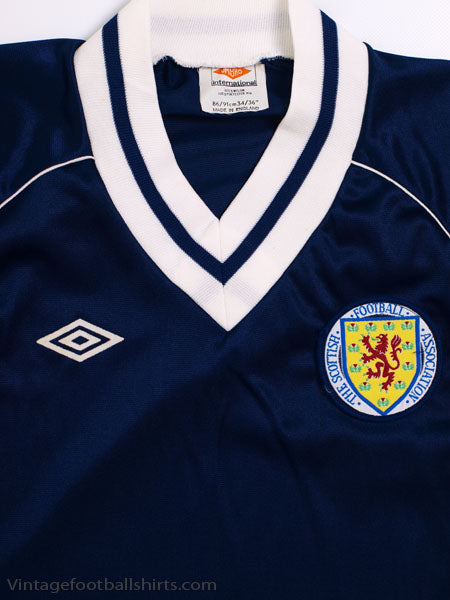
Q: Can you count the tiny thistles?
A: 11